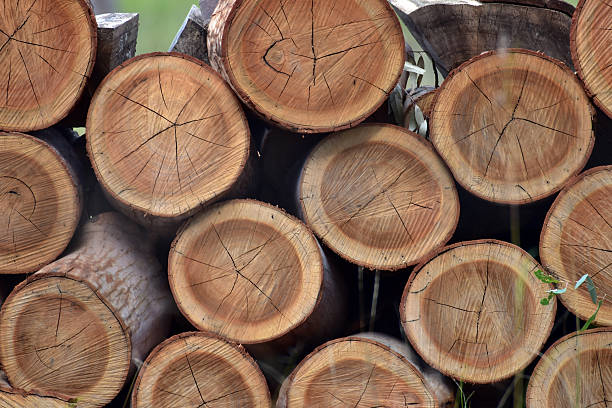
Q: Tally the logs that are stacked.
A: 14